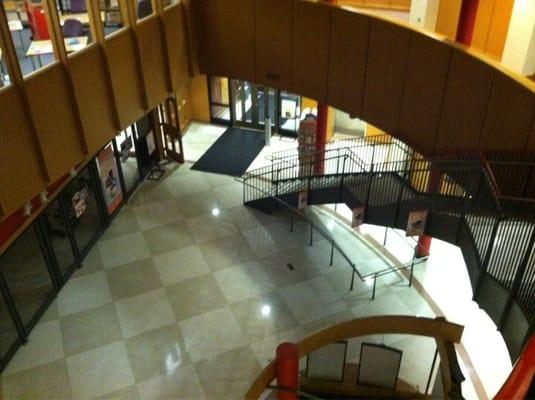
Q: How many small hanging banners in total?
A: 3